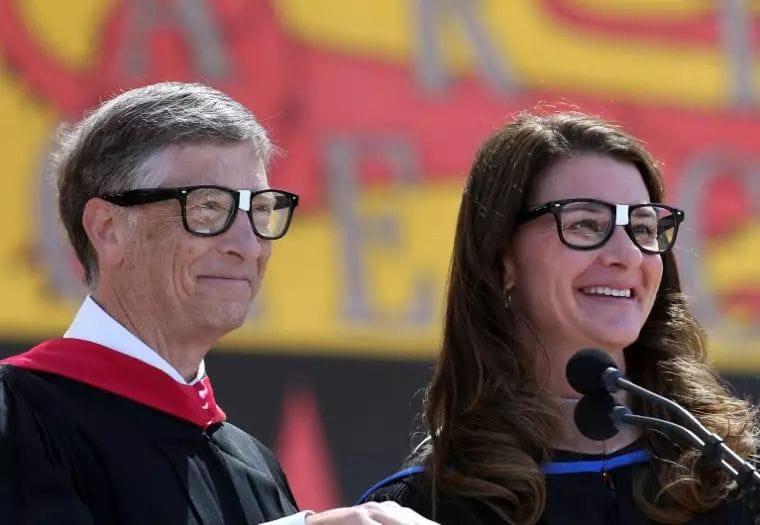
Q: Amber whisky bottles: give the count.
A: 0